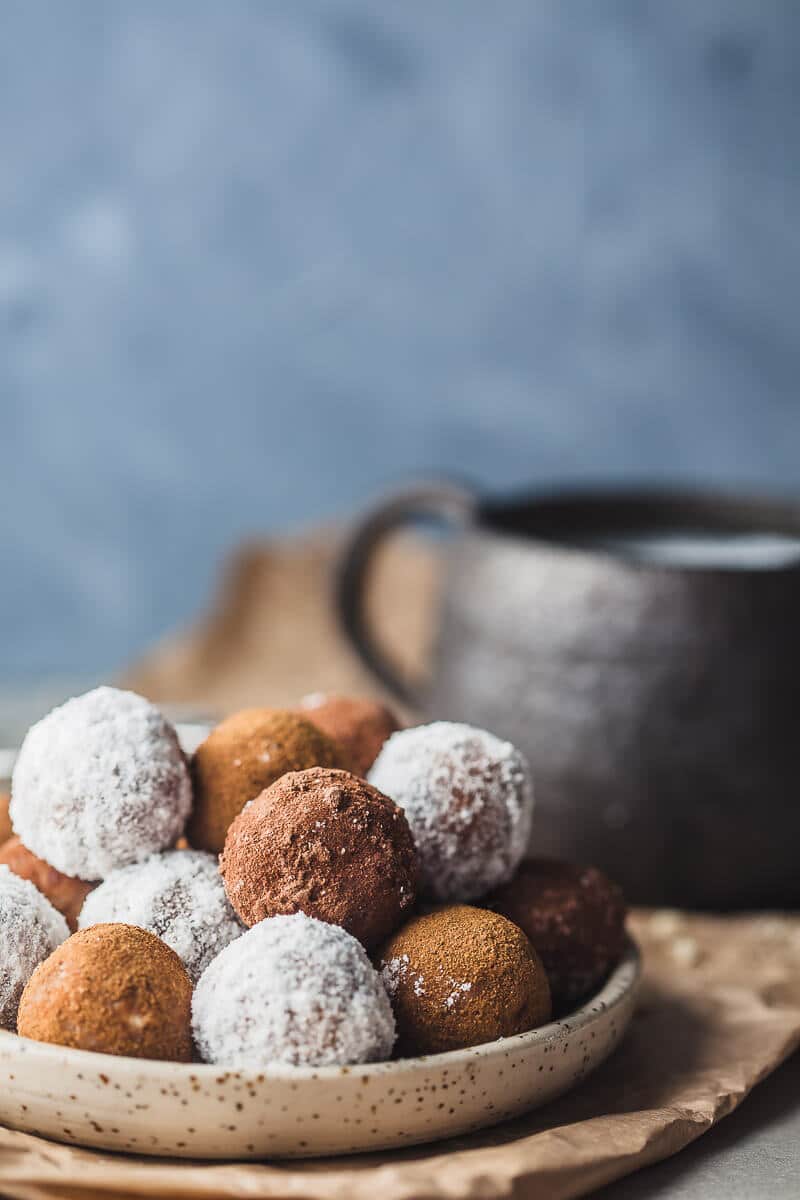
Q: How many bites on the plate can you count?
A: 13